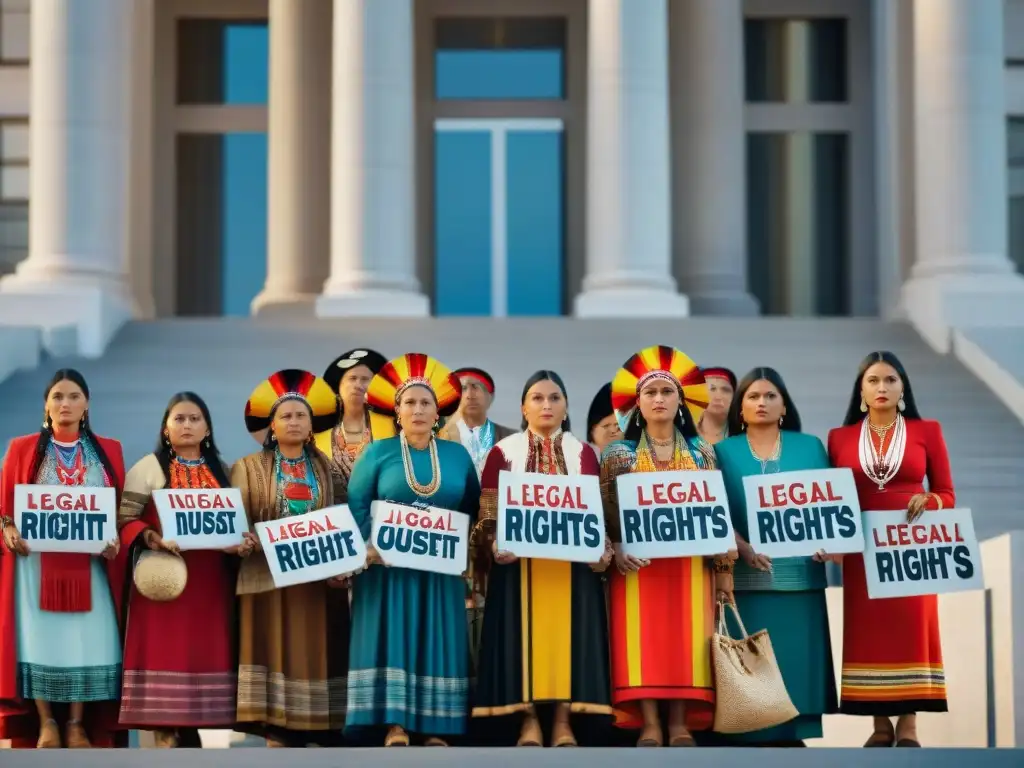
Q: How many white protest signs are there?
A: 8